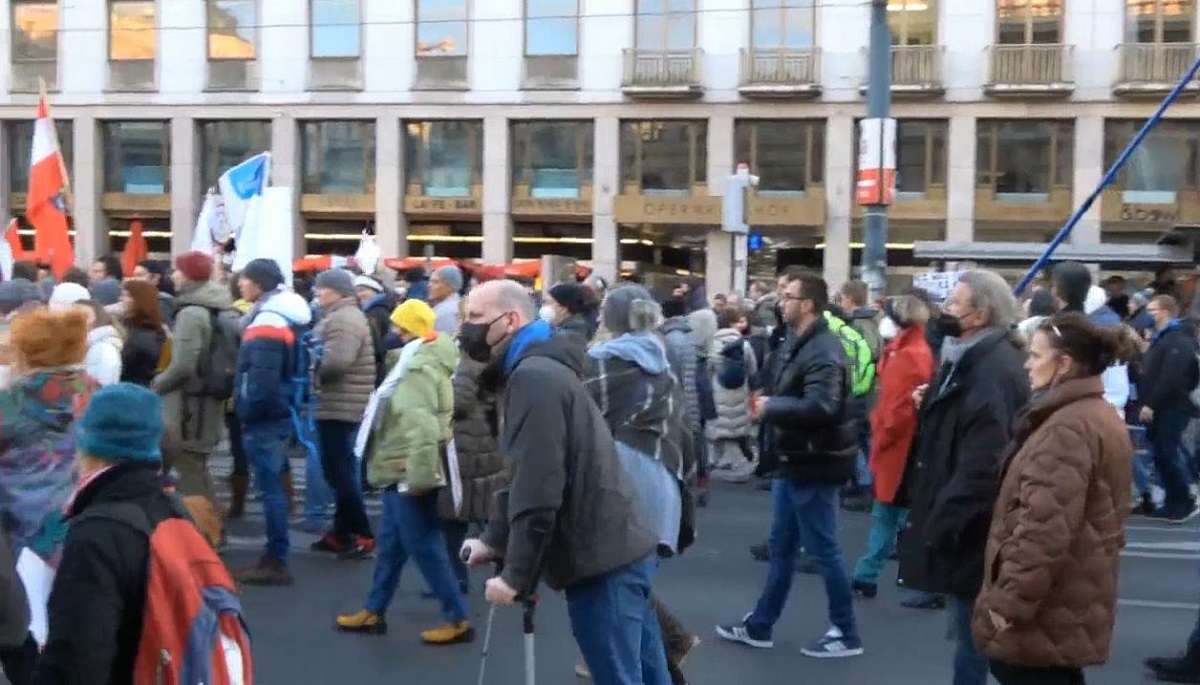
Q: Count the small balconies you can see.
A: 5